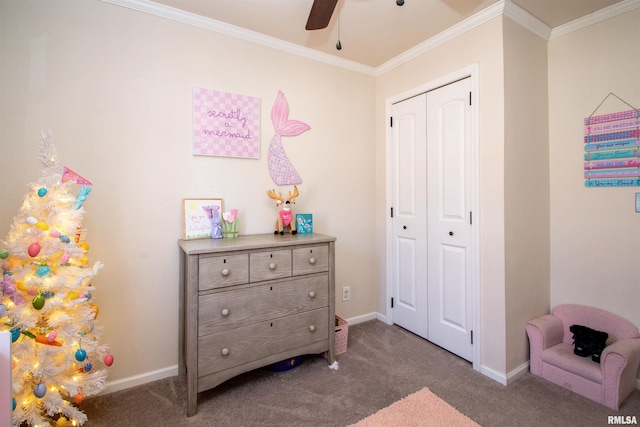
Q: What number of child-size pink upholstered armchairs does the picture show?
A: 1